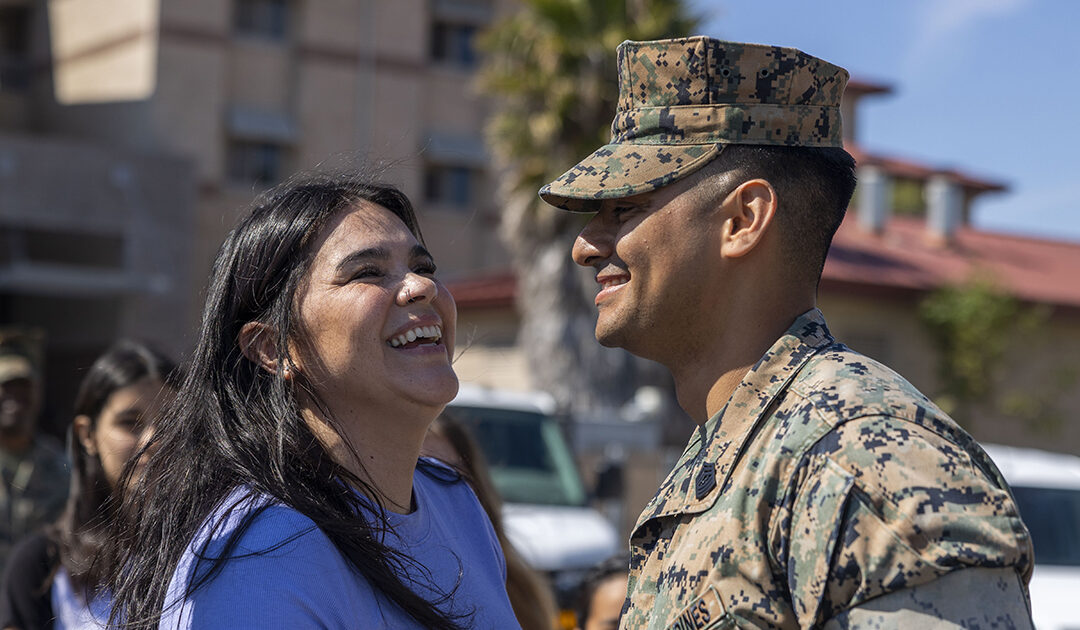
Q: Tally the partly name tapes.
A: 1